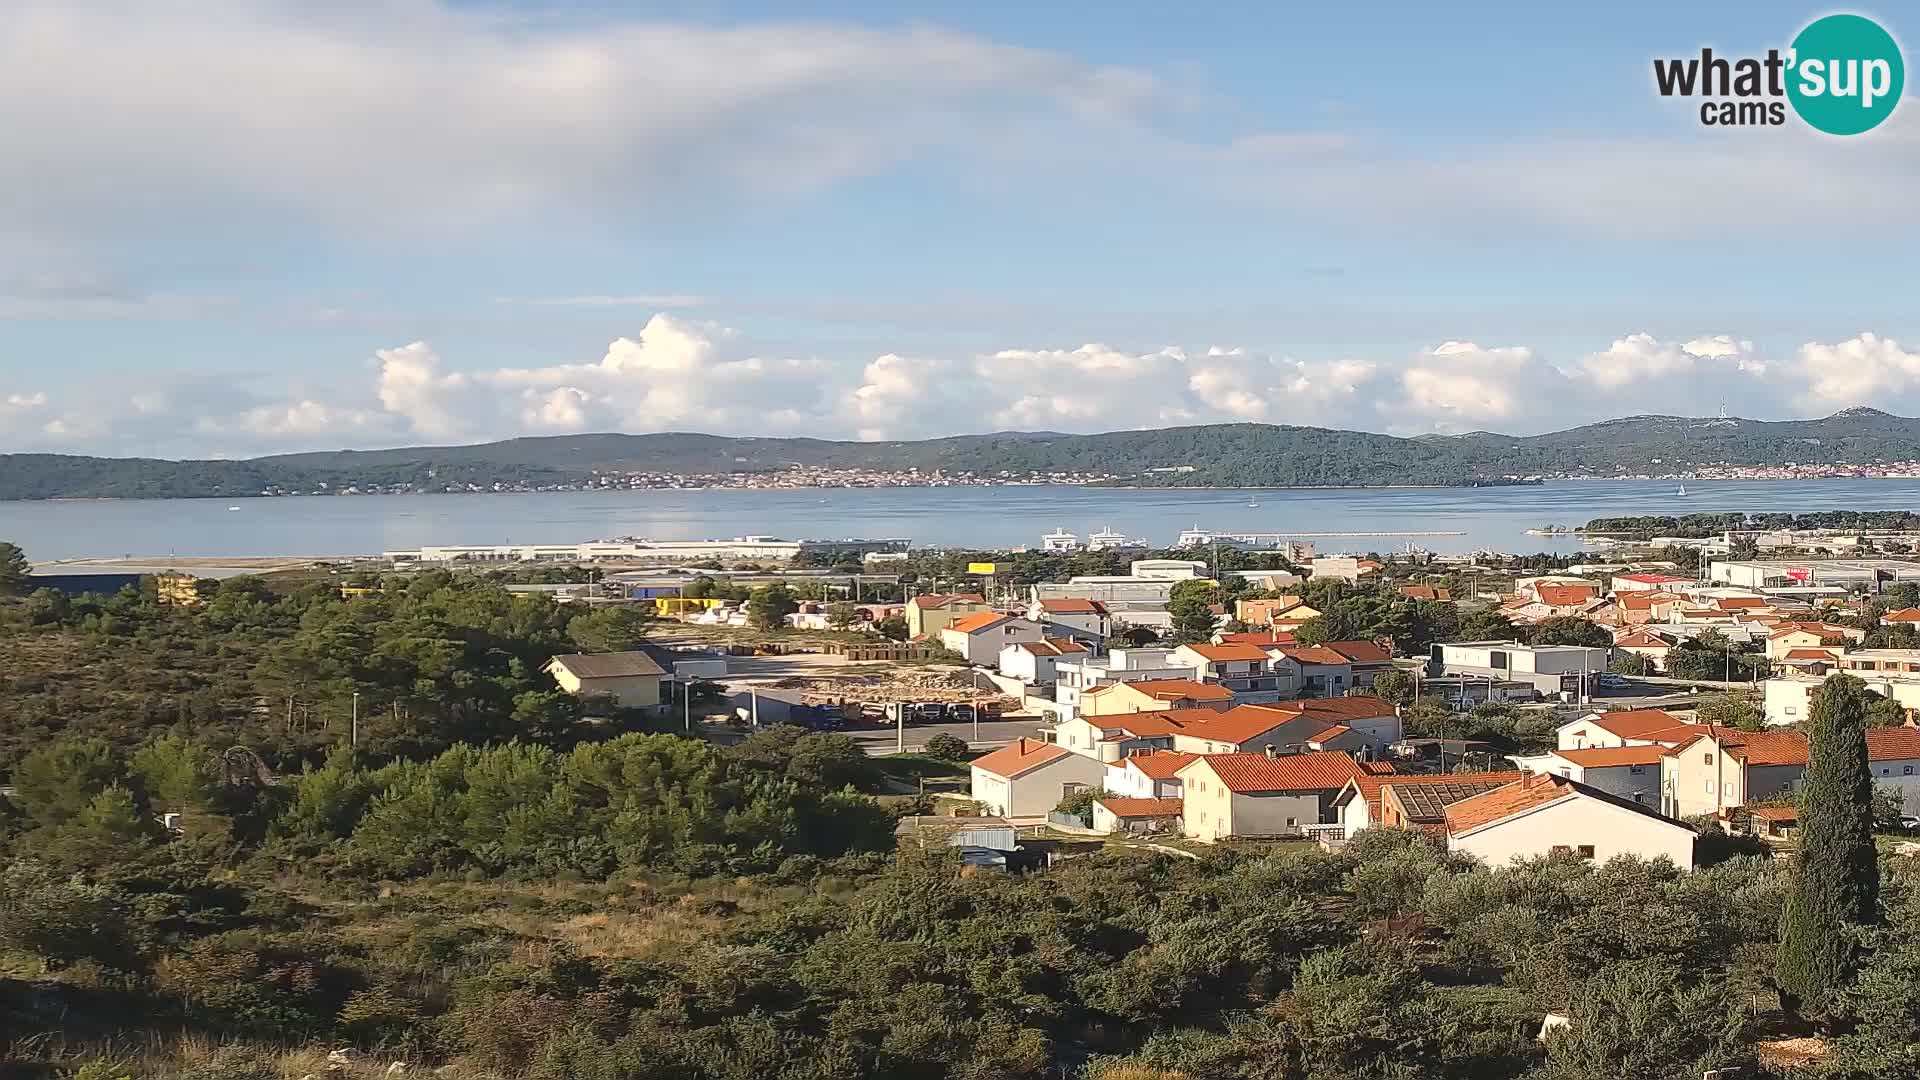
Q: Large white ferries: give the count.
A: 3